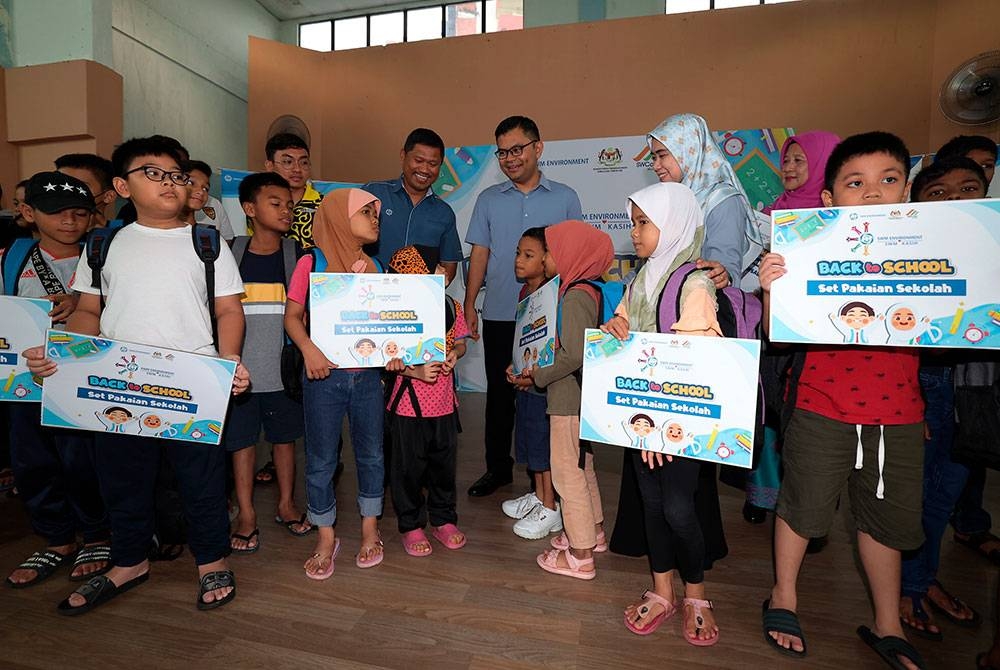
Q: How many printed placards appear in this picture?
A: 6